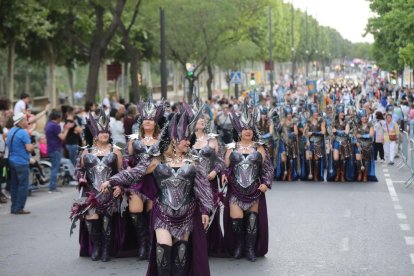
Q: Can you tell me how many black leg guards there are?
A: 8